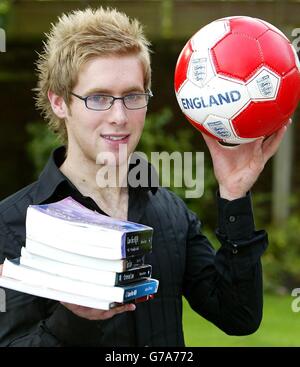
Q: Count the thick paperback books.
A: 5